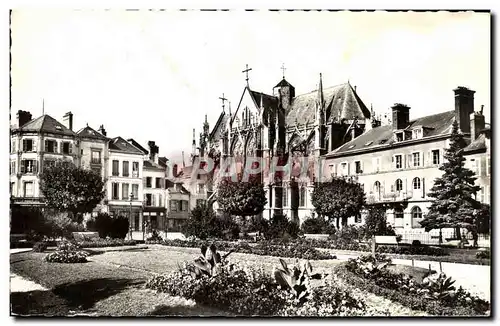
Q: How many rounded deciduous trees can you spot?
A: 3